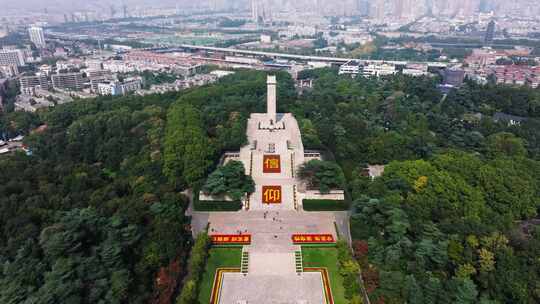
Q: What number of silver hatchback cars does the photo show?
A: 0